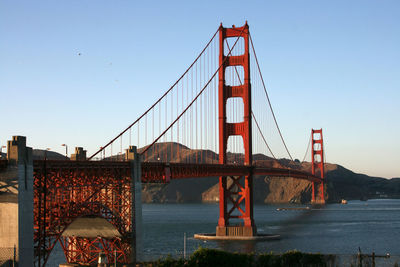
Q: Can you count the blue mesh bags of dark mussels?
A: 0